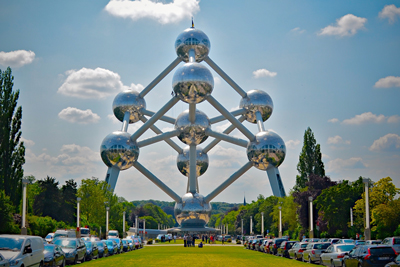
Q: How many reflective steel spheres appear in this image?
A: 9